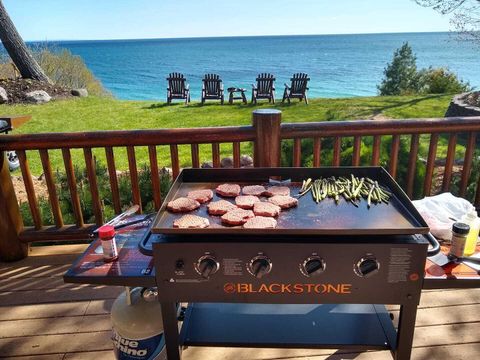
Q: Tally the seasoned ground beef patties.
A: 12